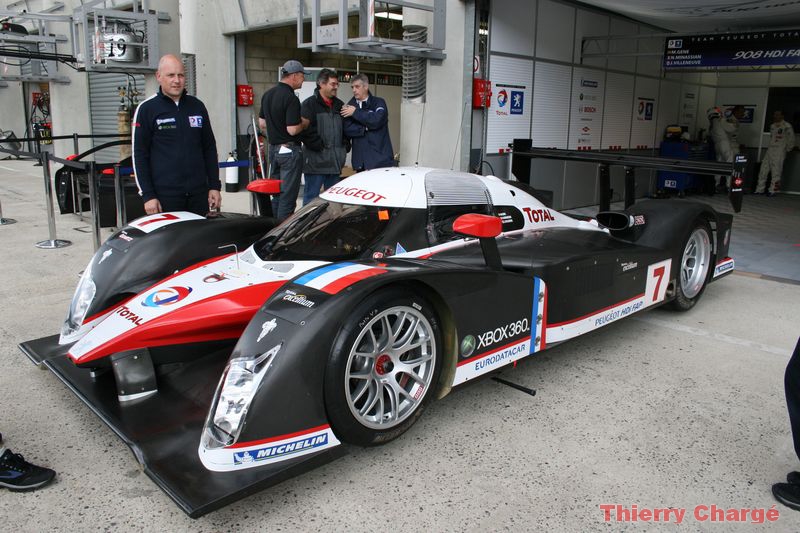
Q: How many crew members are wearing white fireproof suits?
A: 3